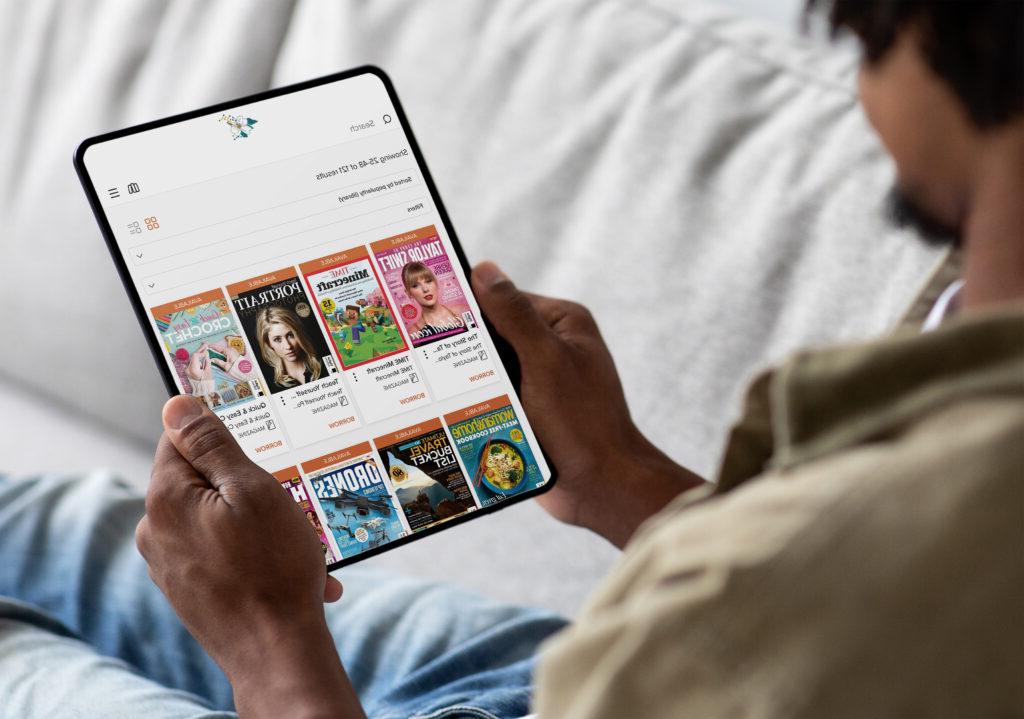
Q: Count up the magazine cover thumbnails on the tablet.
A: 8